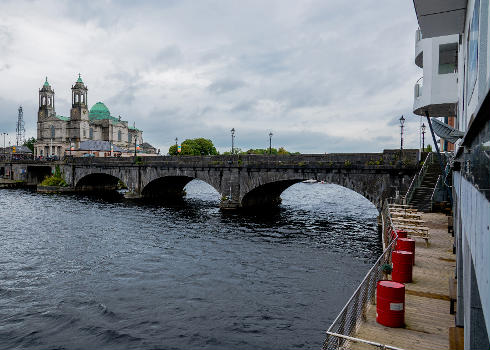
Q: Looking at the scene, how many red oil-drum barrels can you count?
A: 4